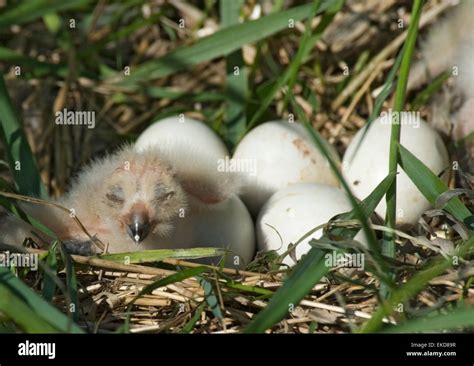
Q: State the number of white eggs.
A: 5